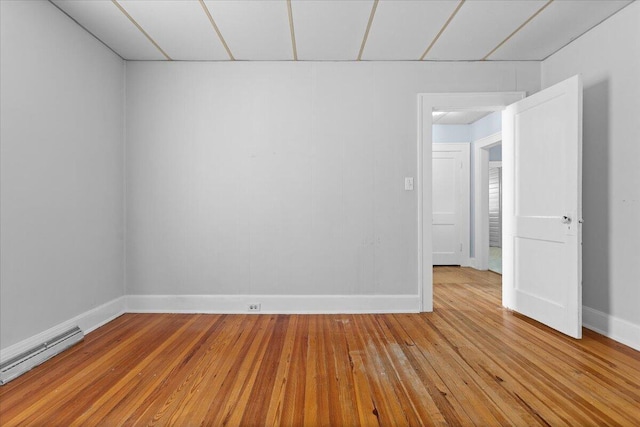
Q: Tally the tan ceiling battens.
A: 6